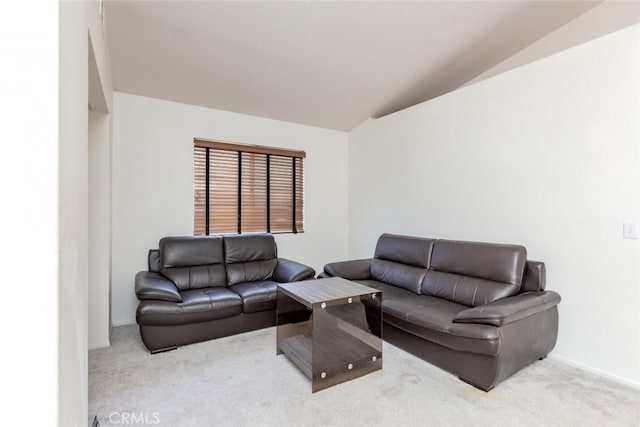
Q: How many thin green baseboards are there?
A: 0